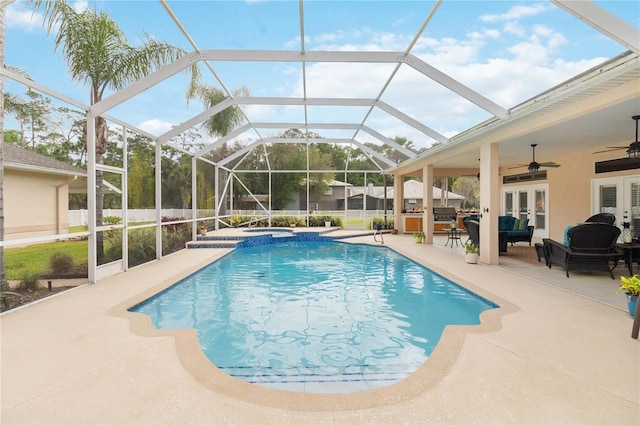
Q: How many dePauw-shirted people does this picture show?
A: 0